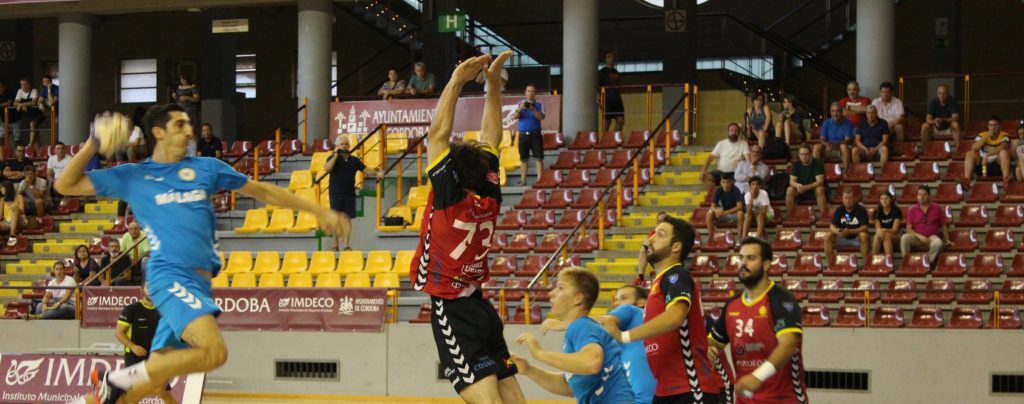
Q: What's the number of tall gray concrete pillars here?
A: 4